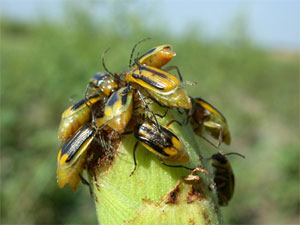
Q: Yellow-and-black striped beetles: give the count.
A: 9